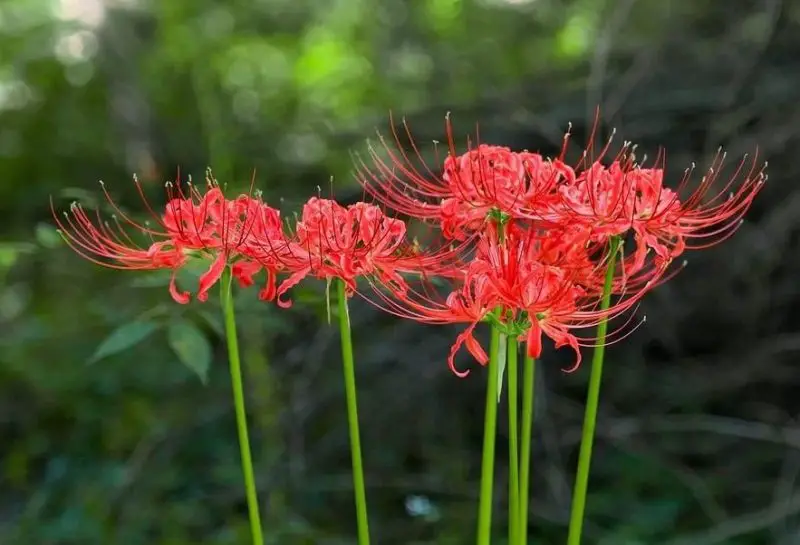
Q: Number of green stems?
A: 6